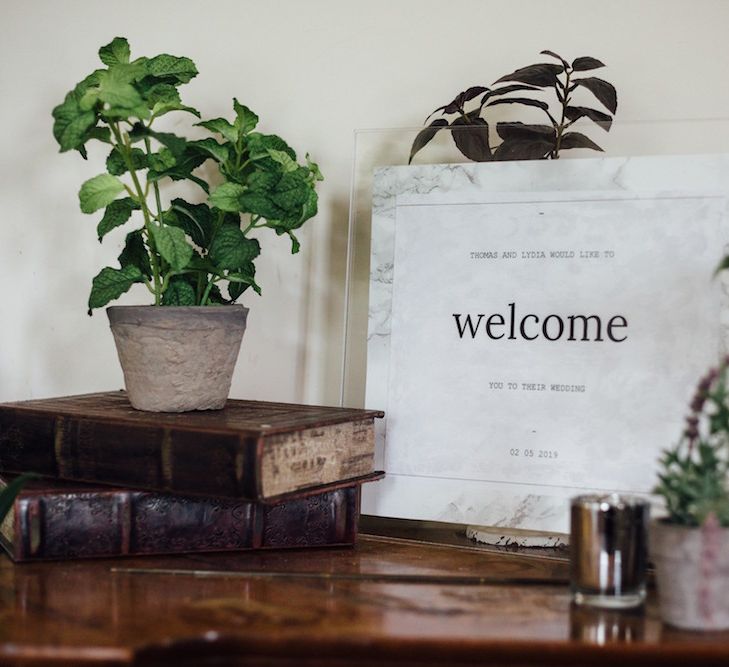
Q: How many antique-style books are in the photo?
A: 2